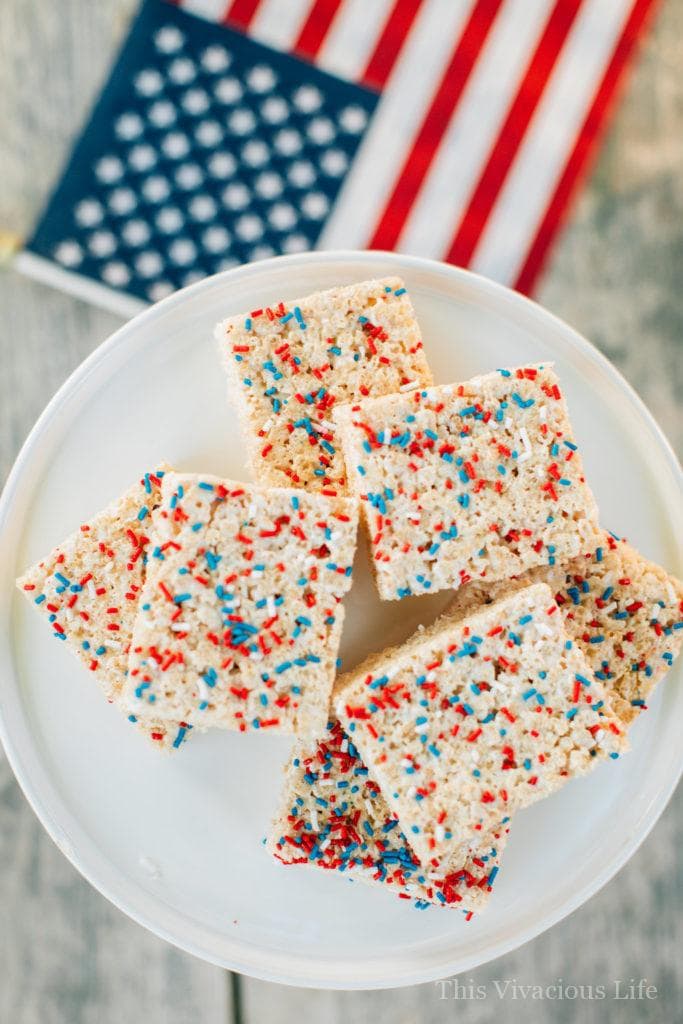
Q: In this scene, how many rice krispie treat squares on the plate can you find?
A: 7